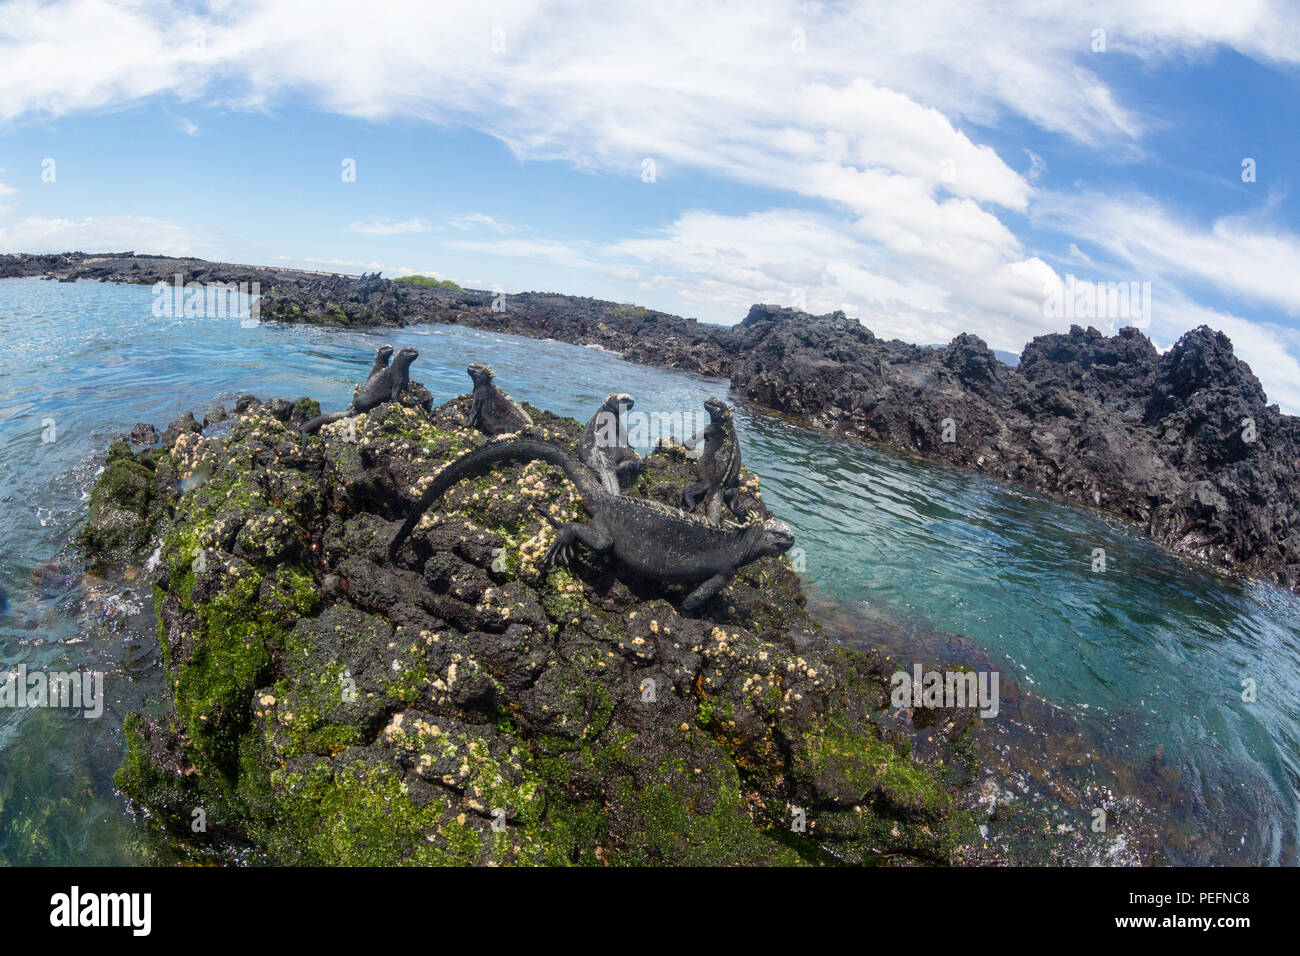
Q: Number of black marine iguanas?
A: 6